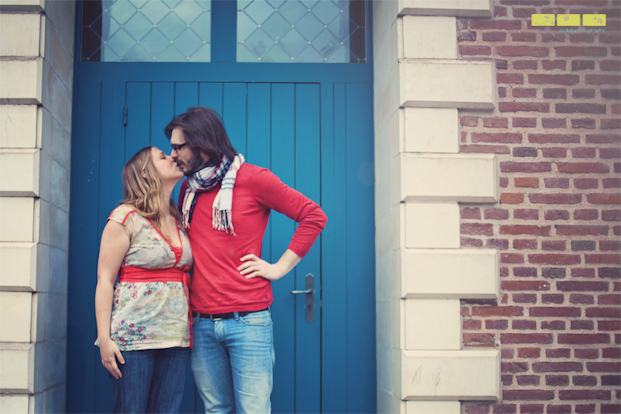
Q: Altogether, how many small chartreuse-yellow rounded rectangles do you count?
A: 3